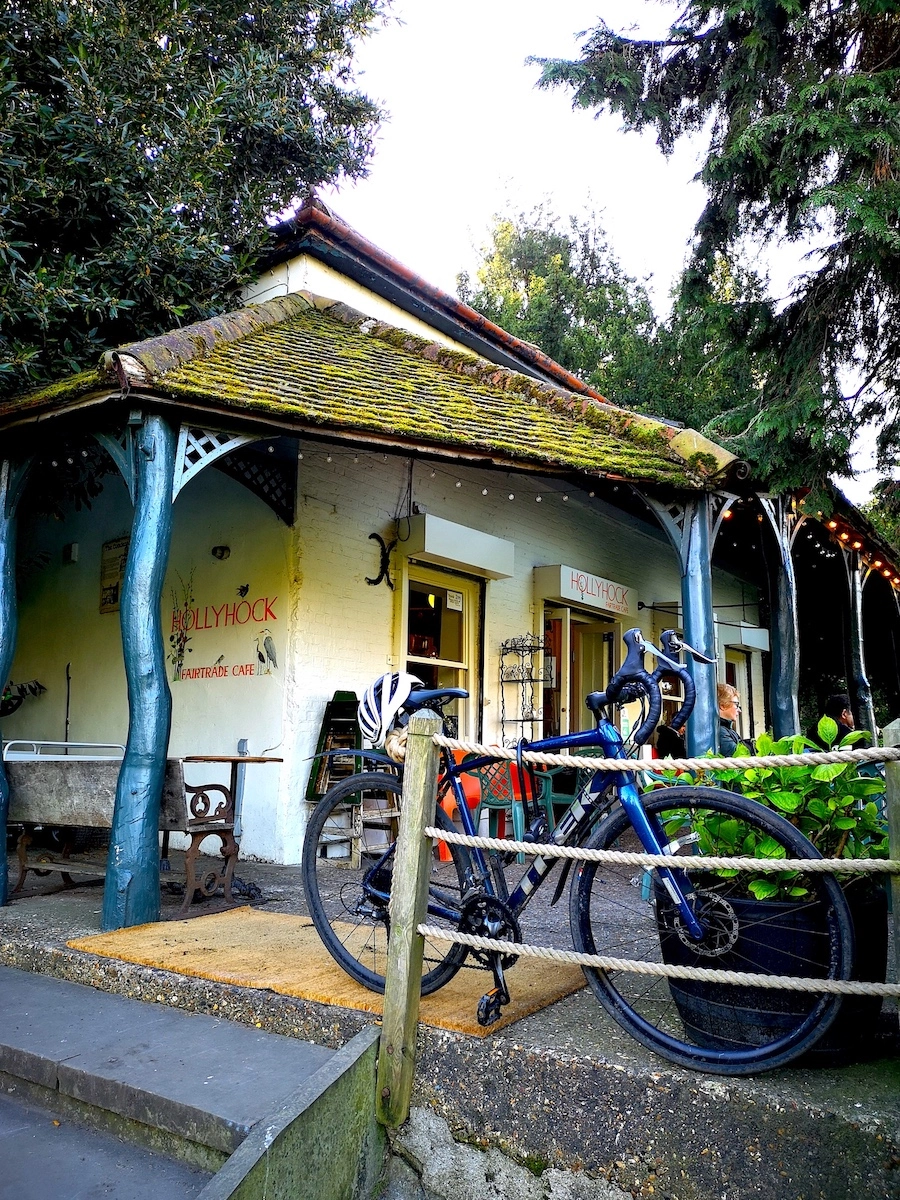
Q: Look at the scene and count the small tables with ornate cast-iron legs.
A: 1